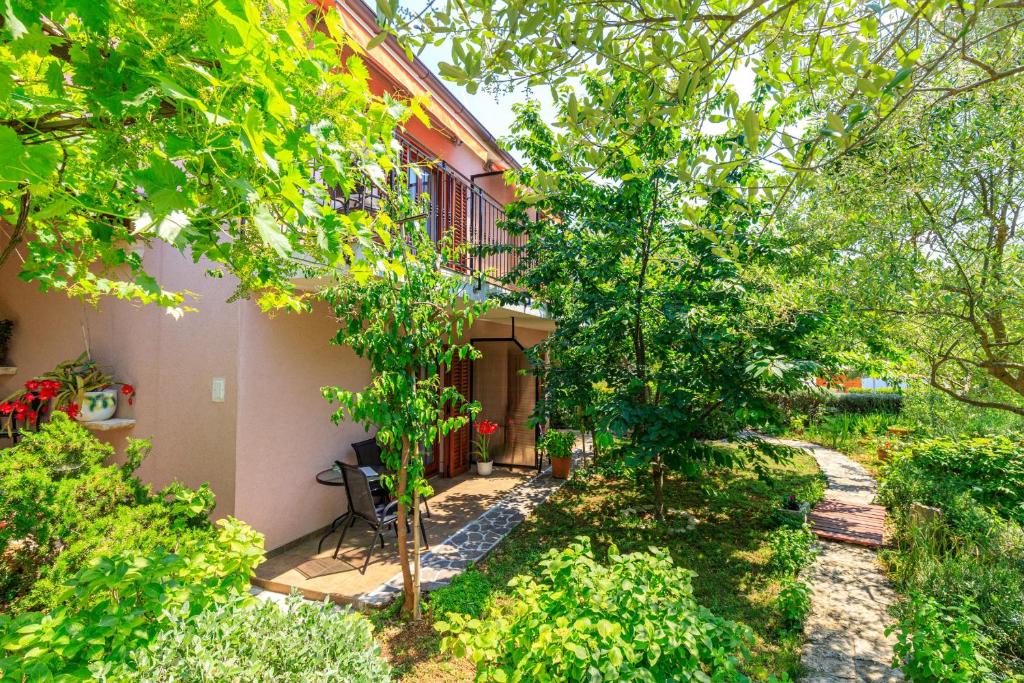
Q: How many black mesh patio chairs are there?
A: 2